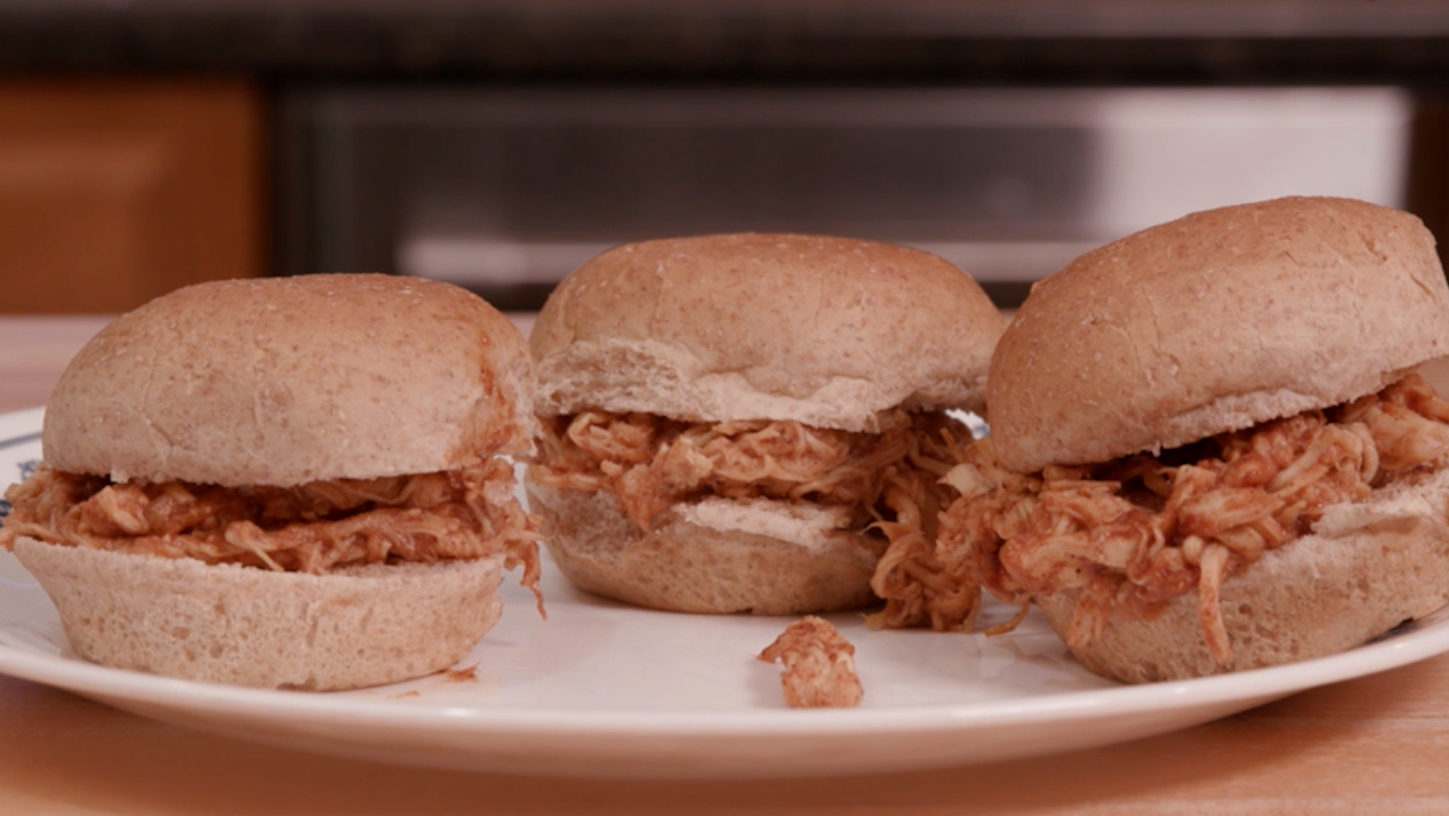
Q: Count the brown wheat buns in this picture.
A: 3